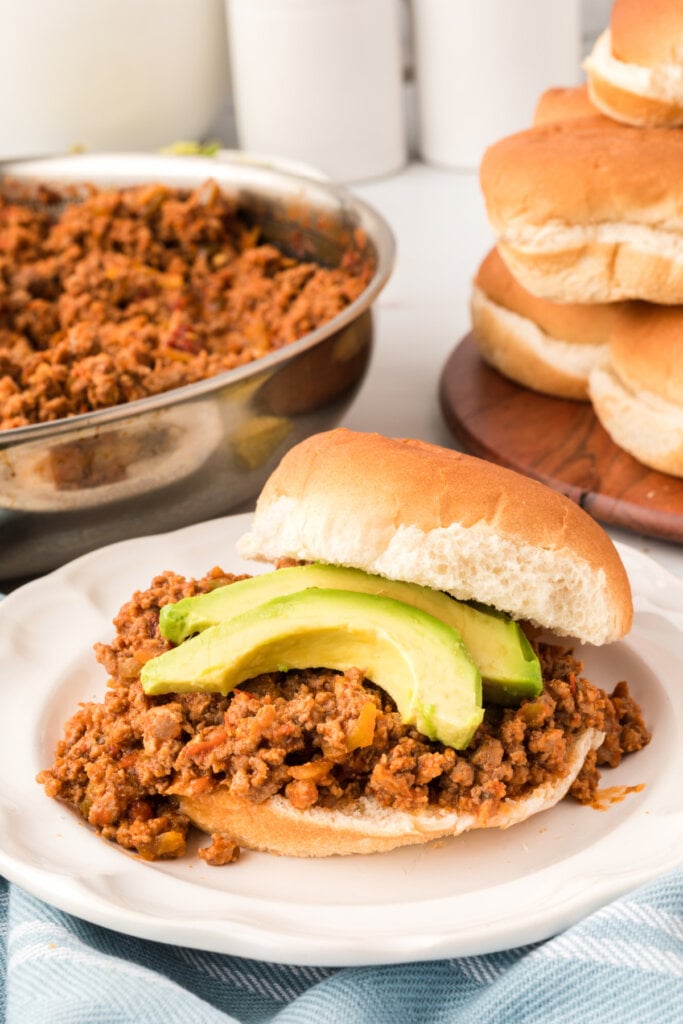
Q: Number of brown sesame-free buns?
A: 6